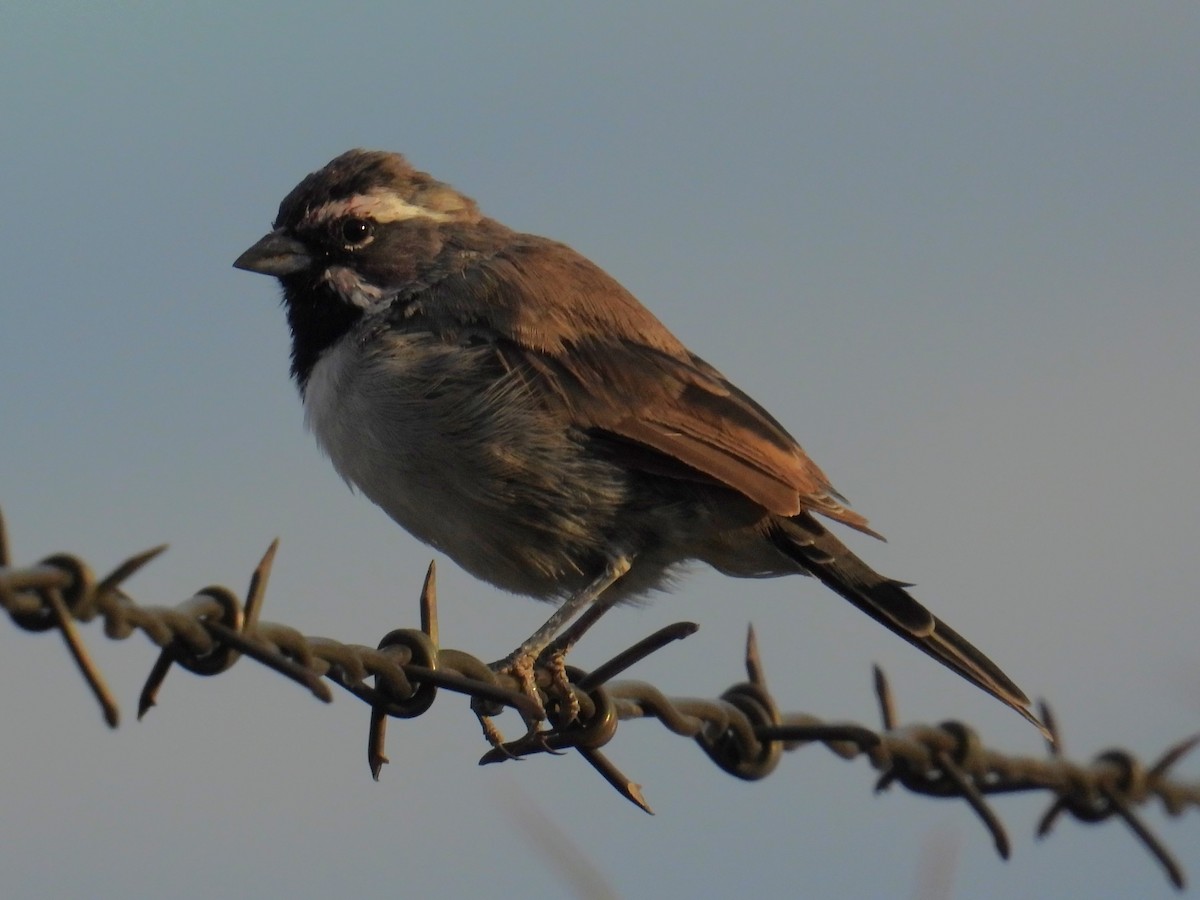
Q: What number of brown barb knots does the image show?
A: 7